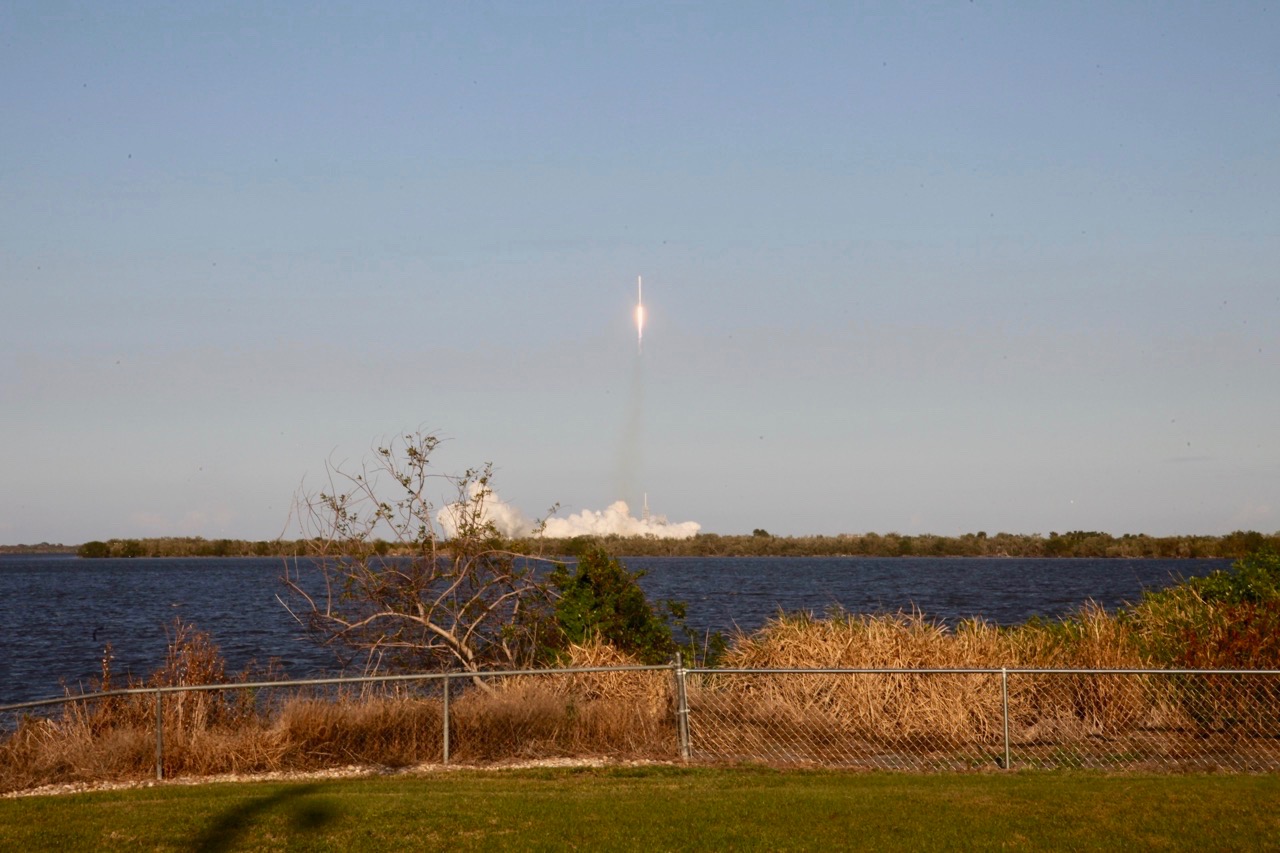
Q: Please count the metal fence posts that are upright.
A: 4